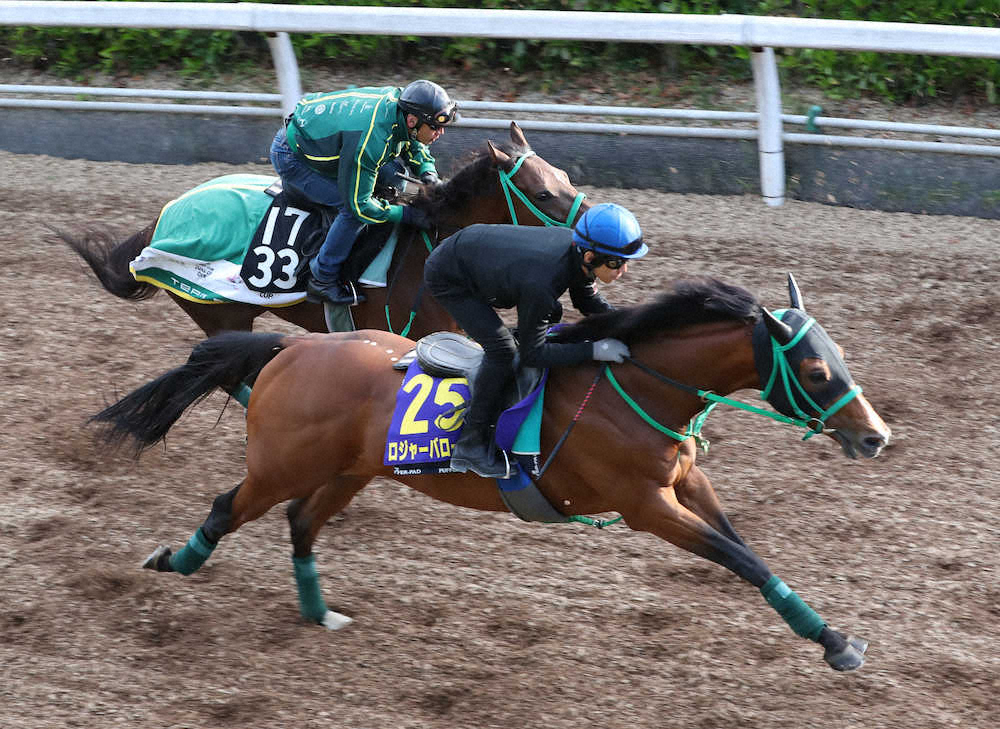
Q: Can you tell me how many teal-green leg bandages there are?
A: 4